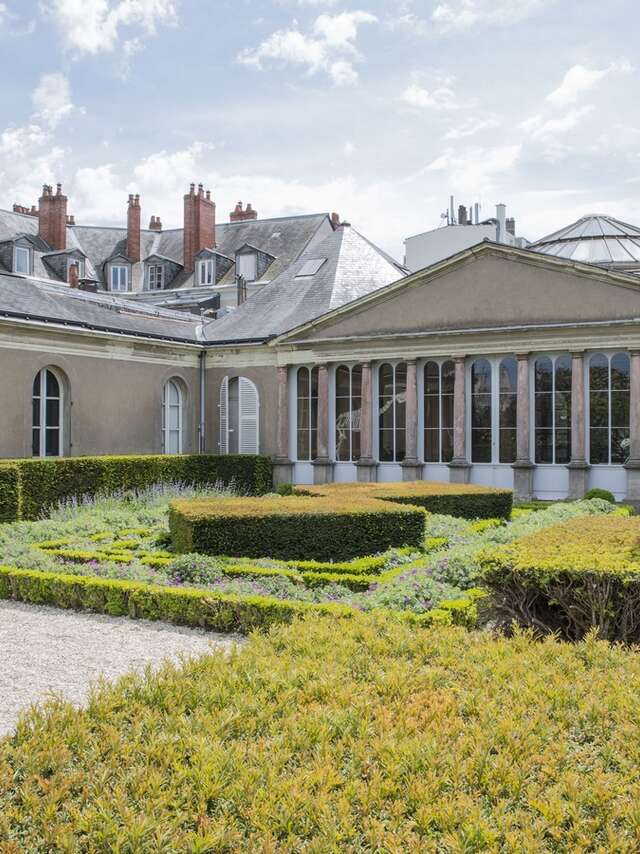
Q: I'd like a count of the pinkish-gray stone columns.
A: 8